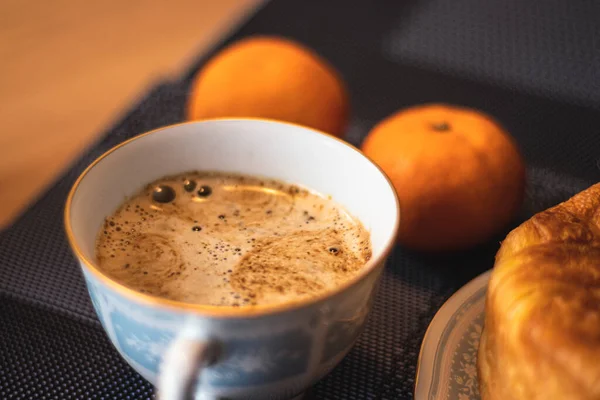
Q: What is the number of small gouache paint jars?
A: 0